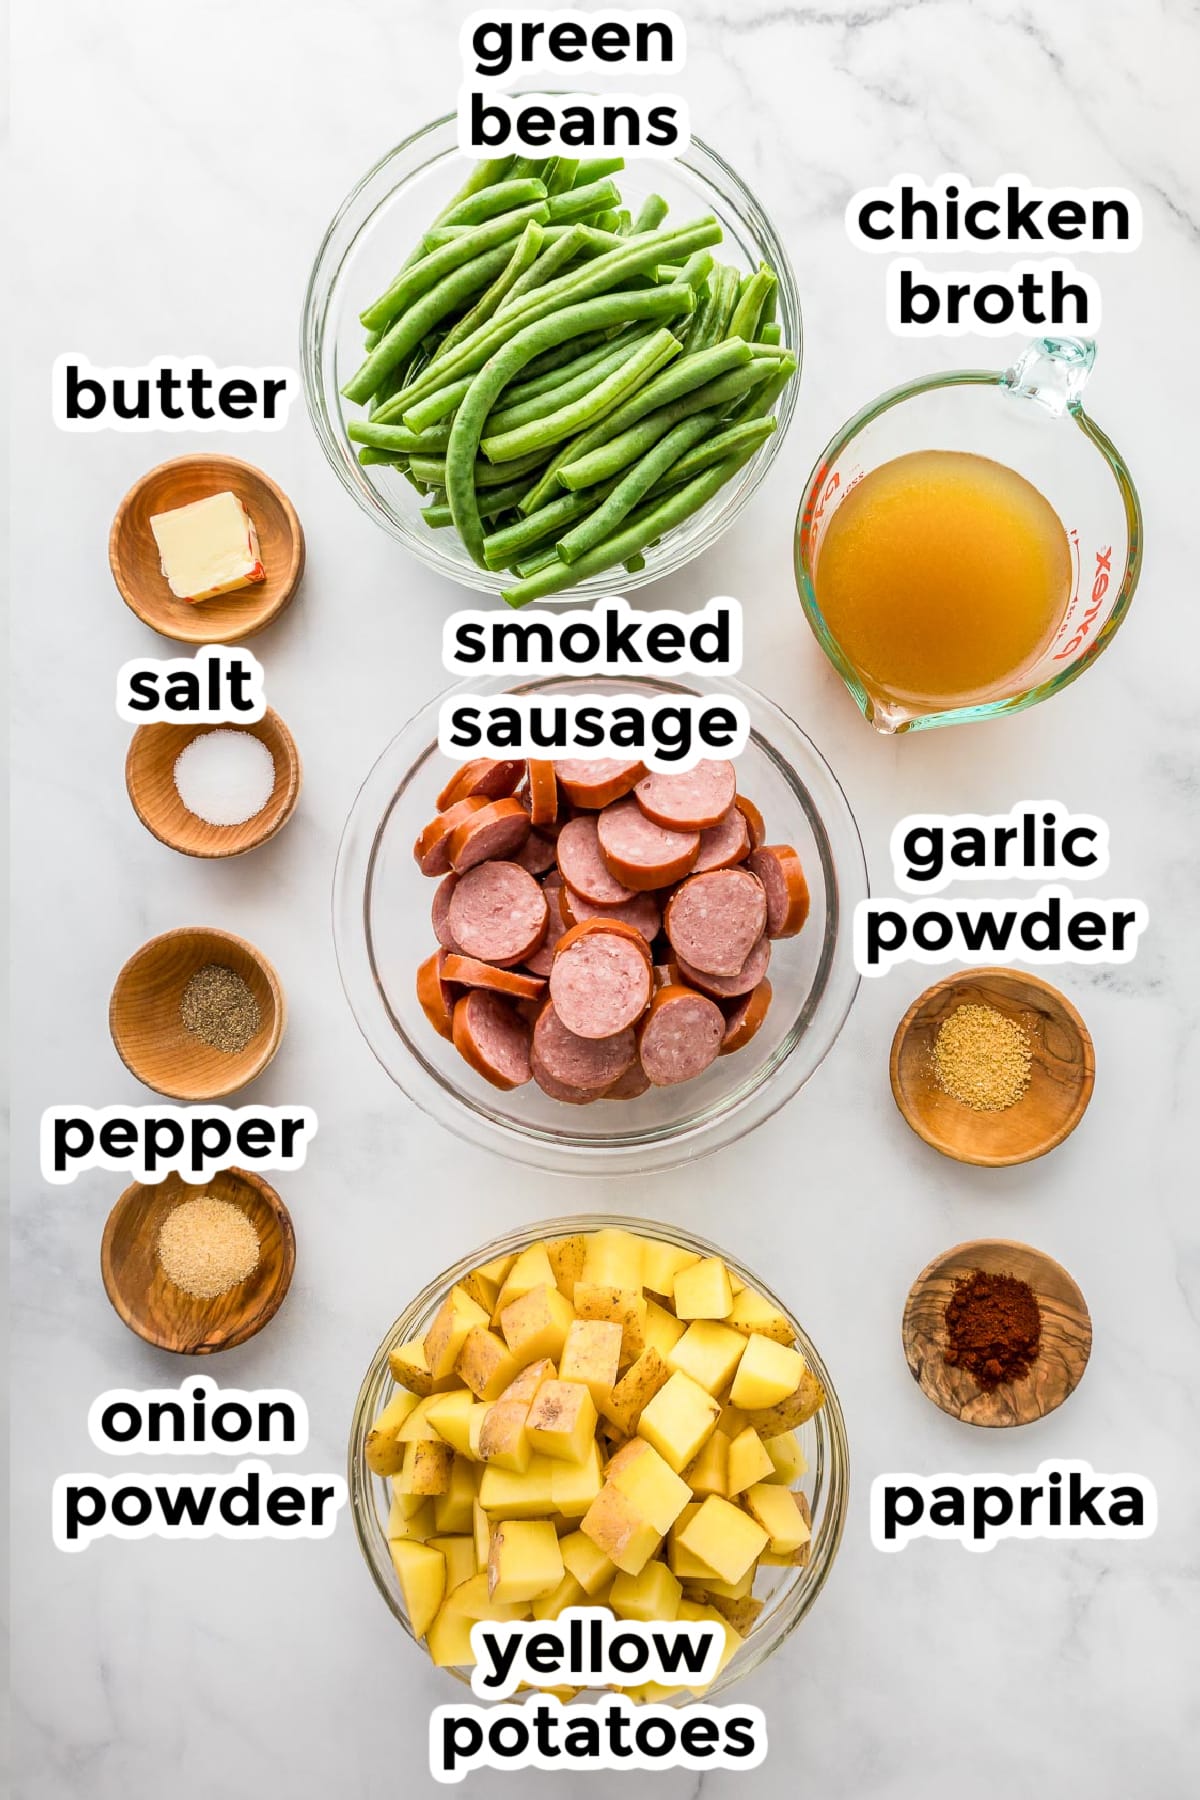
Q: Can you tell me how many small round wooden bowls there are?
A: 6